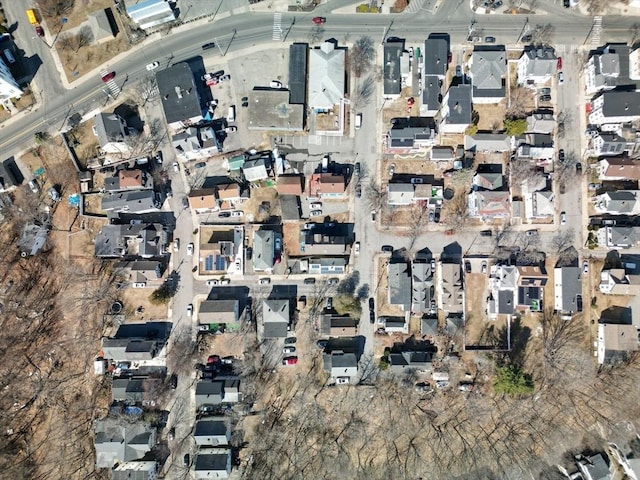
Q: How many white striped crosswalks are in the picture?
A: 3